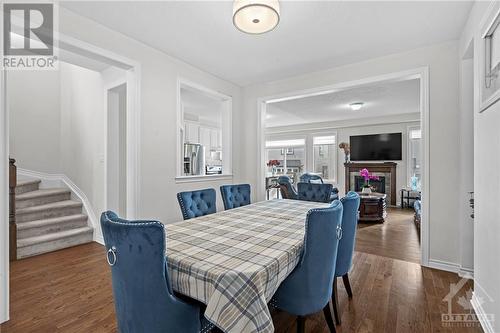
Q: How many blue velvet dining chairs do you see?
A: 6